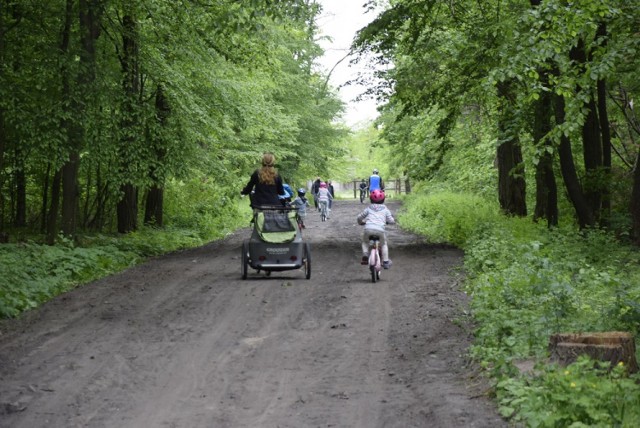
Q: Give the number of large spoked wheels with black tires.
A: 2